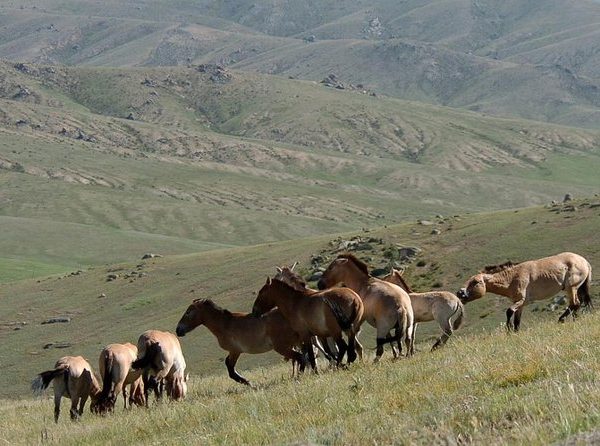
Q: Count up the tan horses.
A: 6